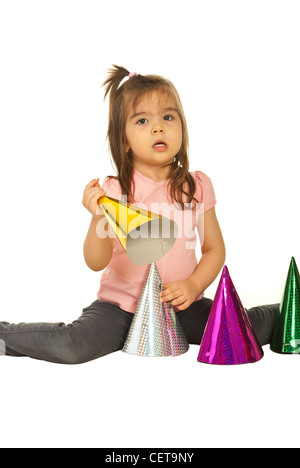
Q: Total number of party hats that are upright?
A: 3